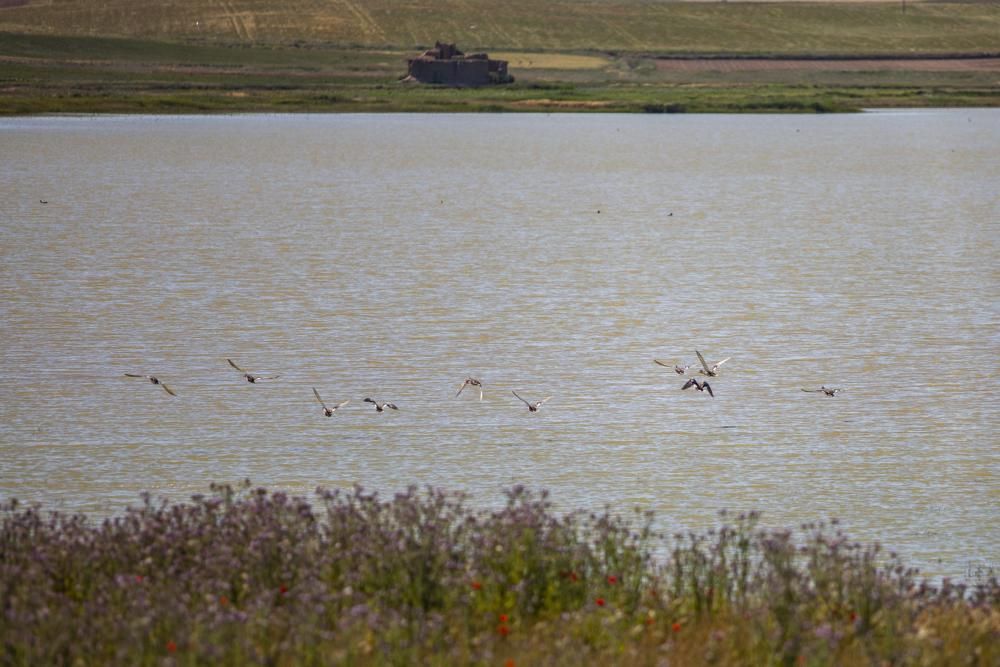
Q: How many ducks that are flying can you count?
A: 10